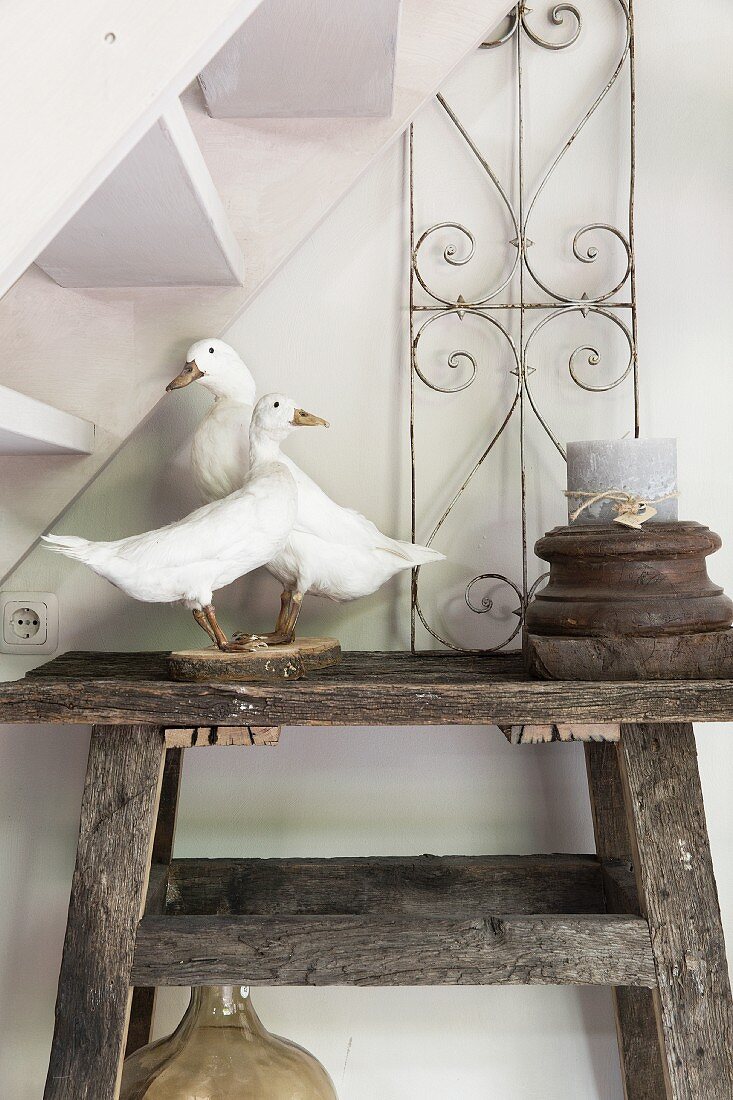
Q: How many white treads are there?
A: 3